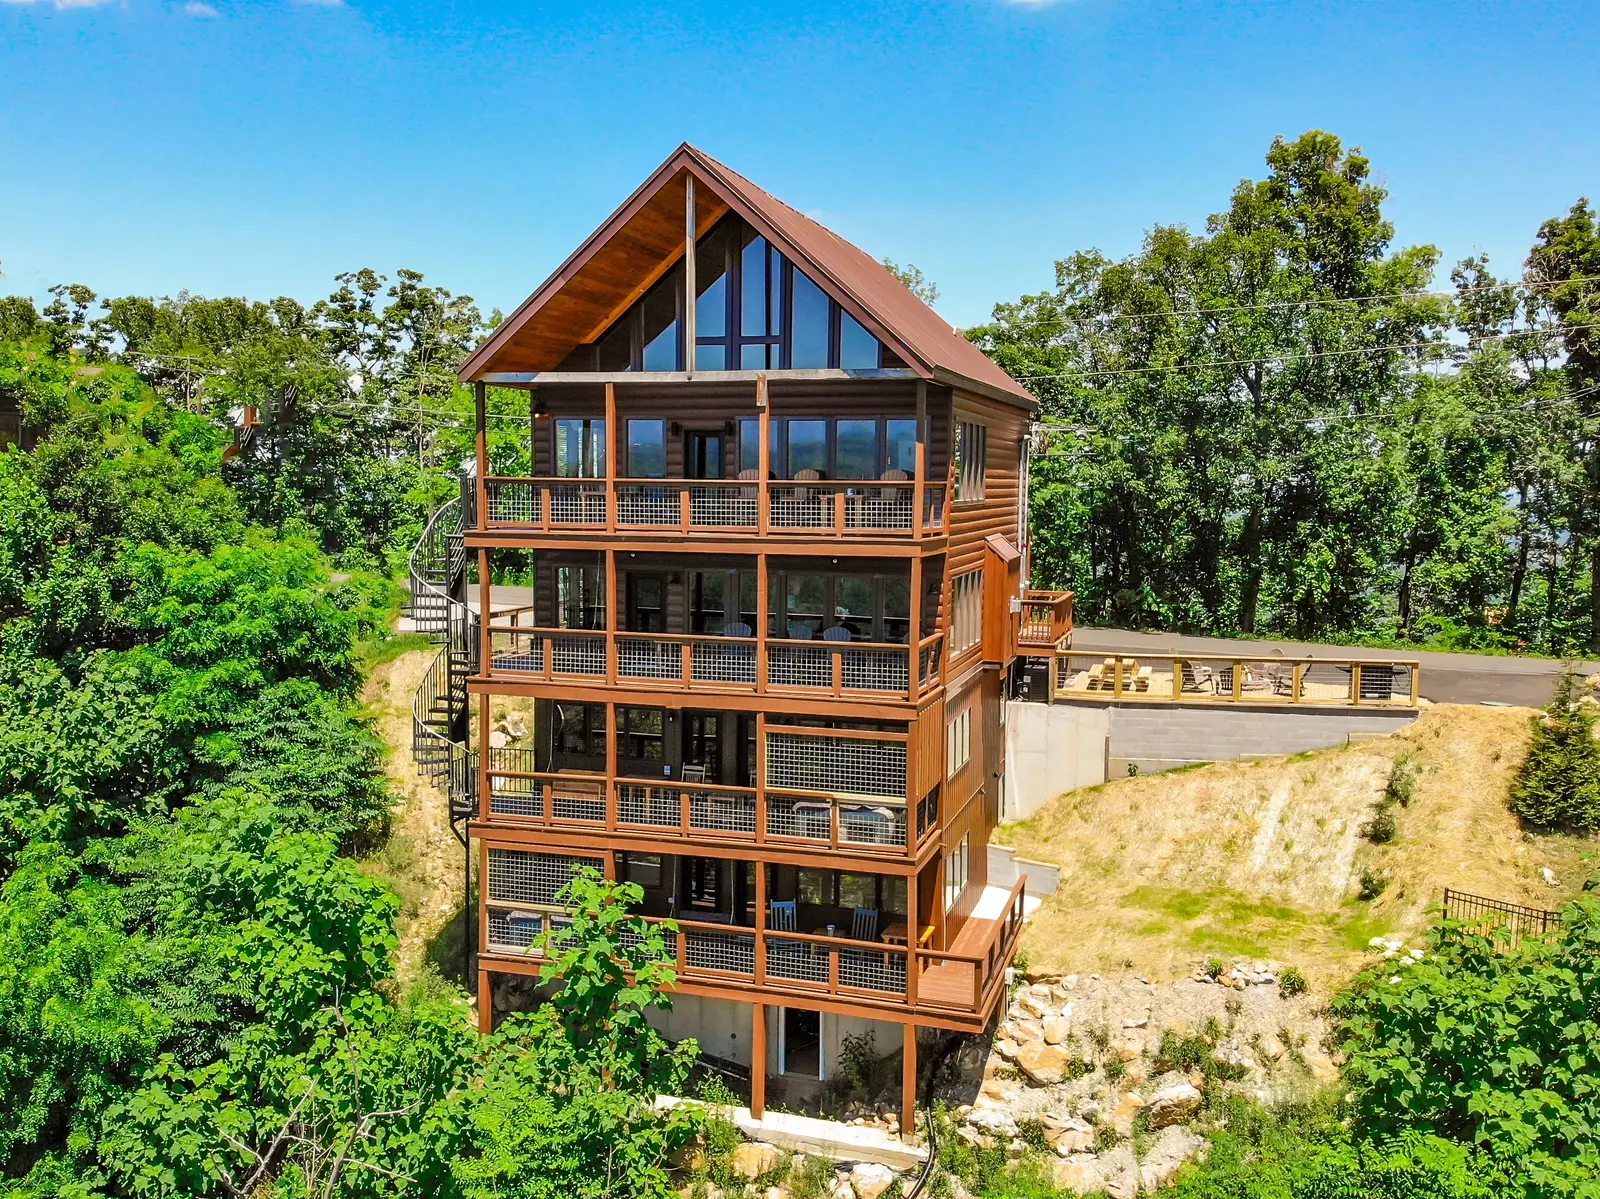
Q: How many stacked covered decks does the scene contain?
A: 4